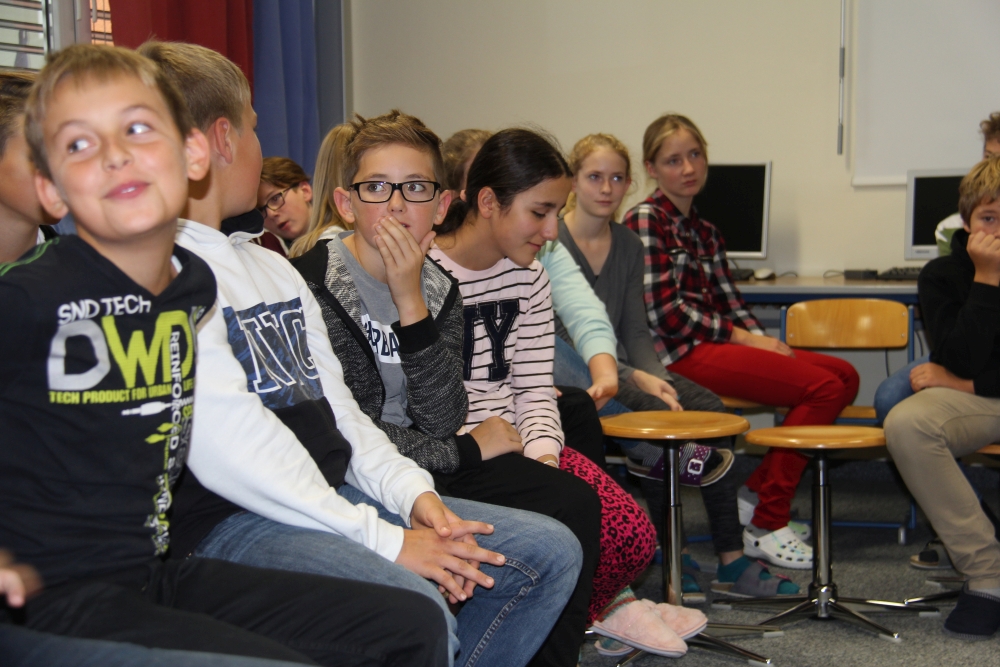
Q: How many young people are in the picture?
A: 12